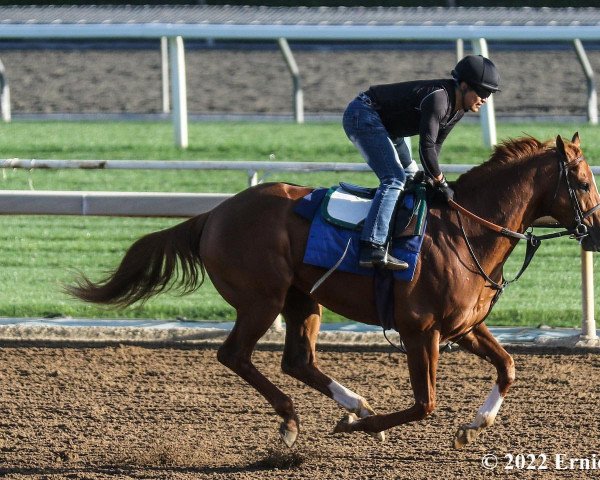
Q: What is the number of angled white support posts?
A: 3